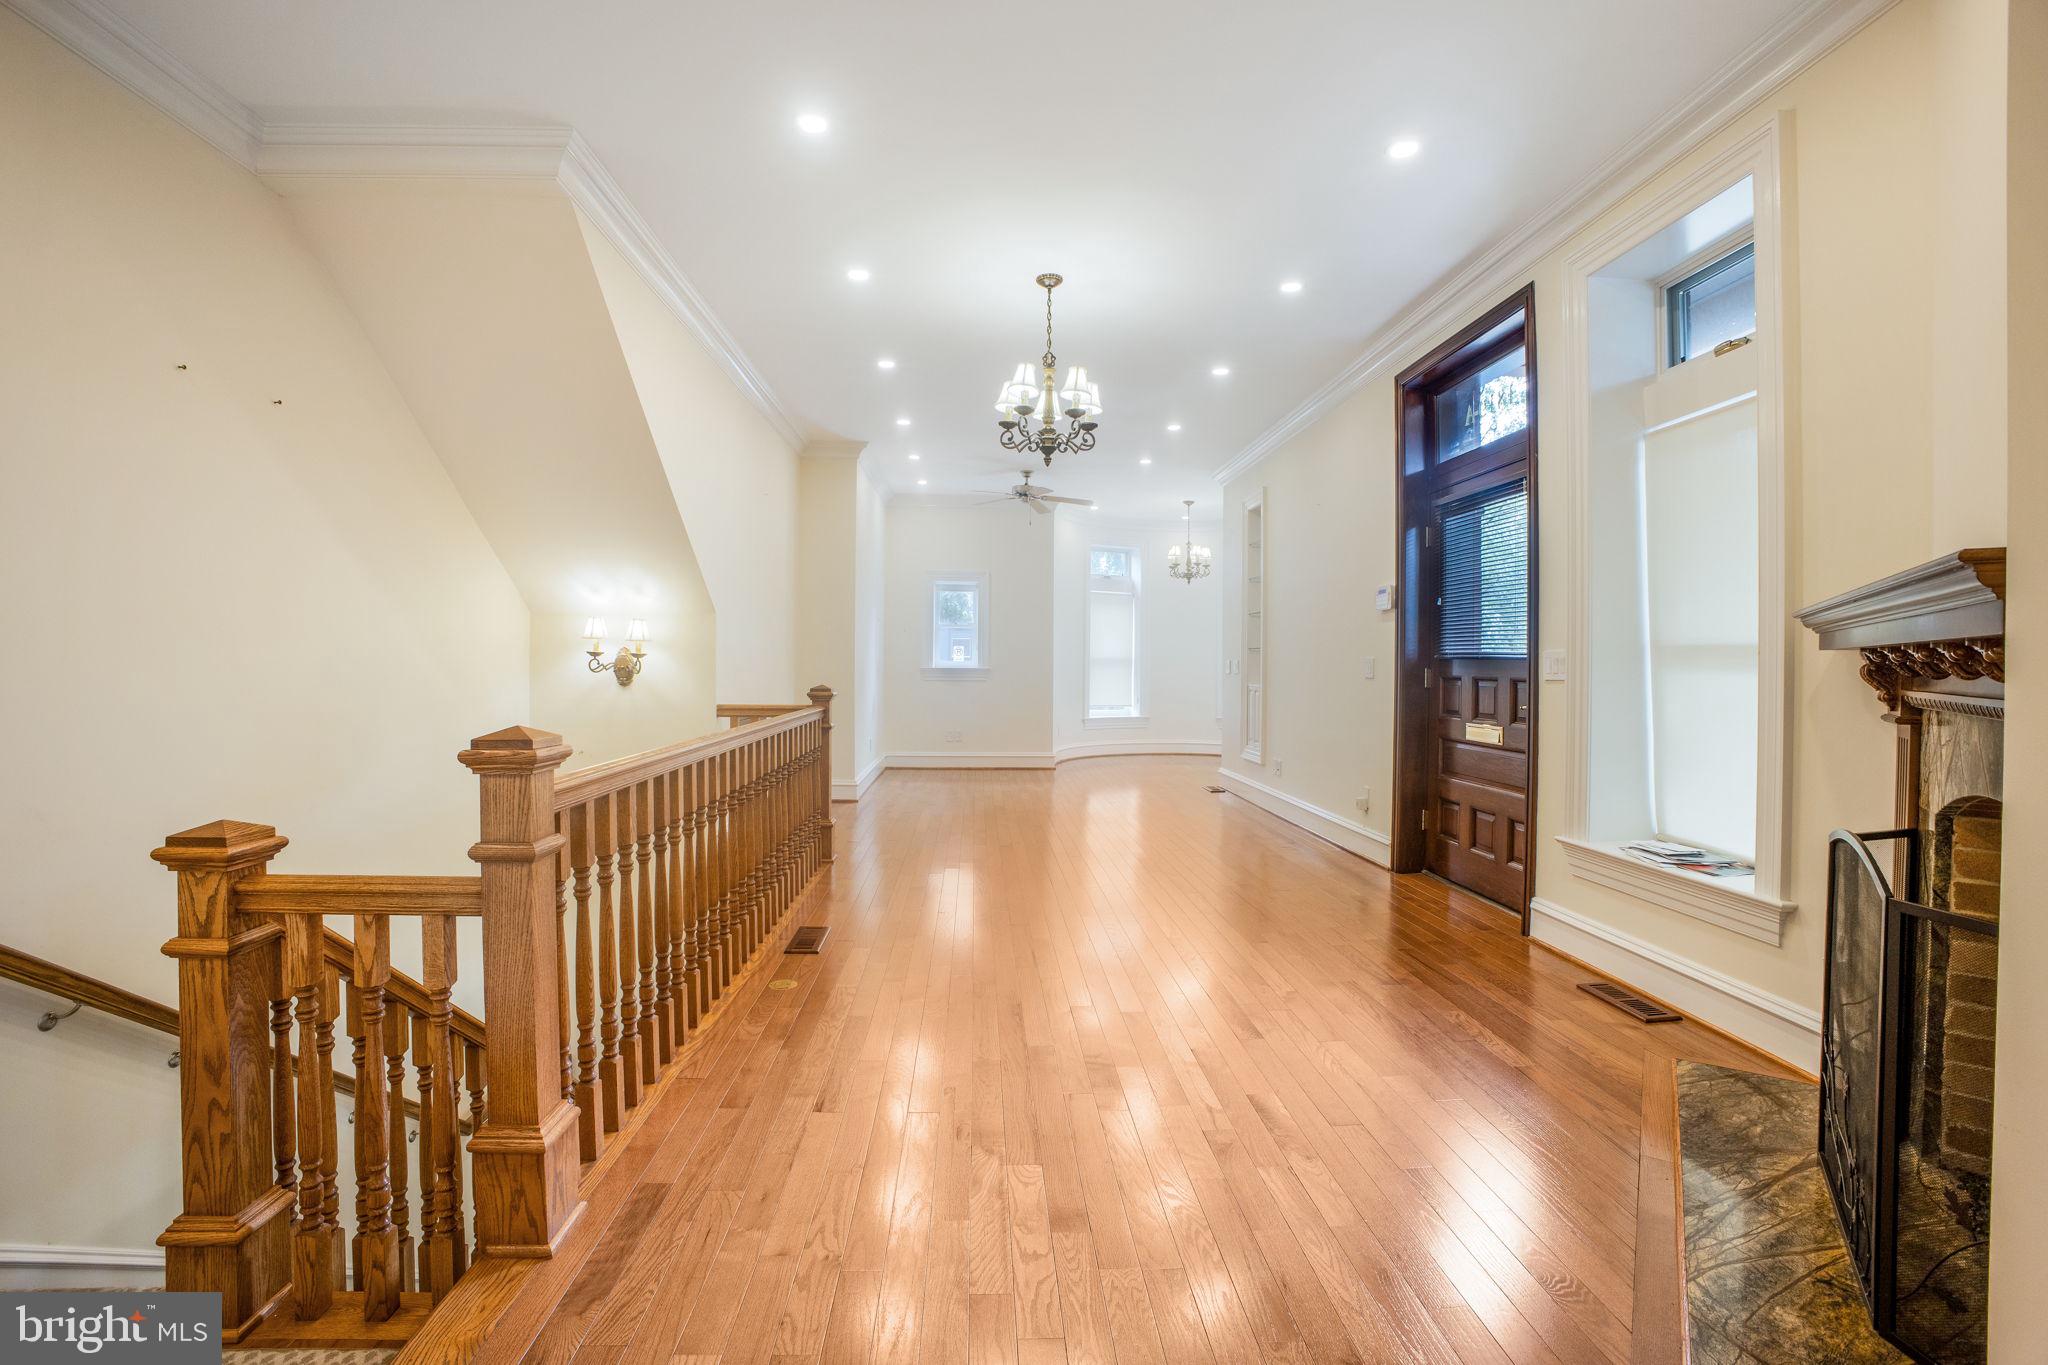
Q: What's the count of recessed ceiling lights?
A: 13